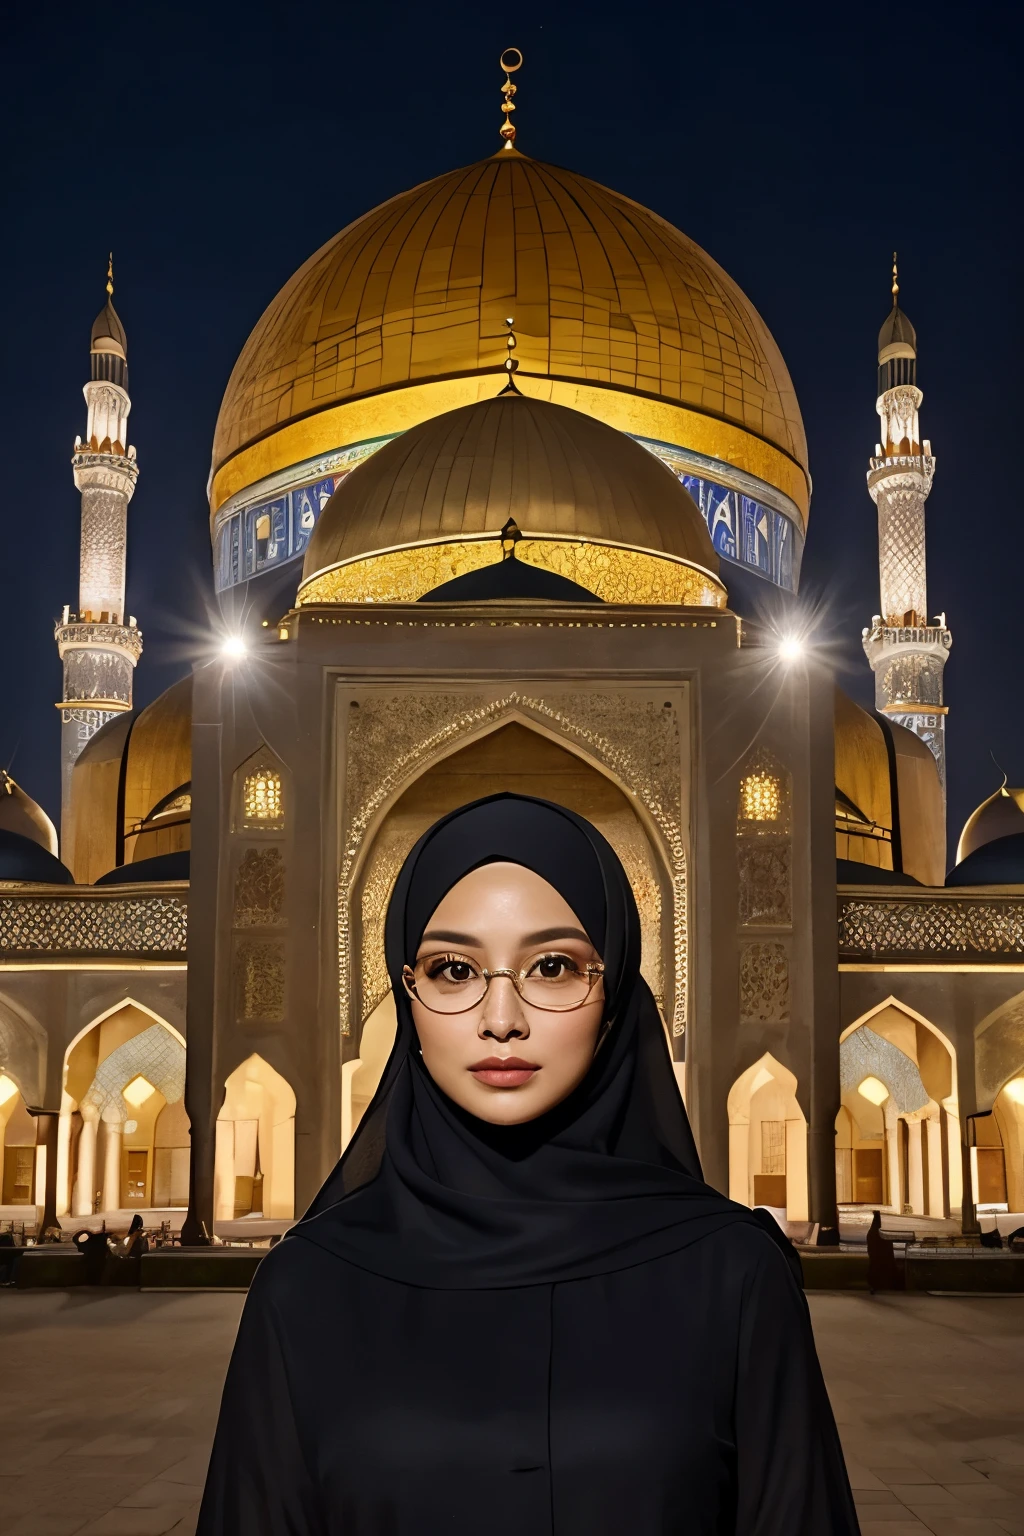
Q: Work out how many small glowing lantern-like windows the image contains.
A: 2